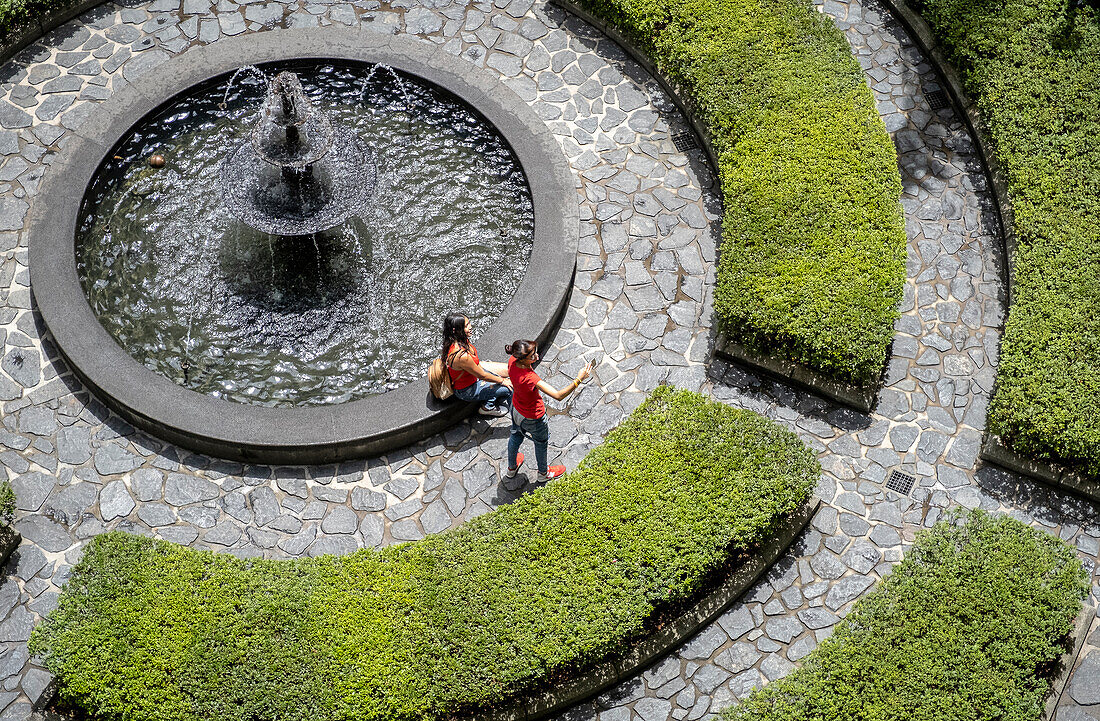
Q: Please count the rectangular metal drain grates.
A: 3